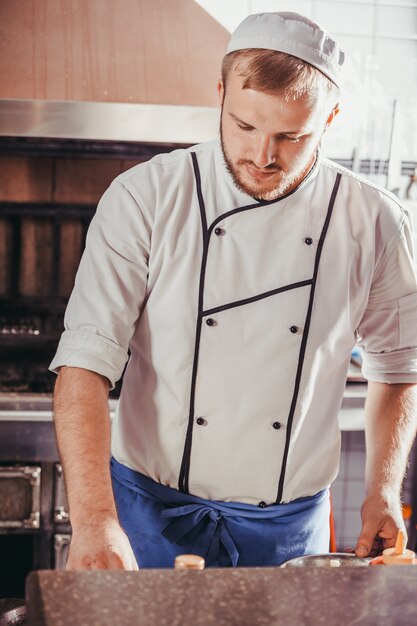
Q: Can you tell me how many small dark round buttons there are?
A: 7